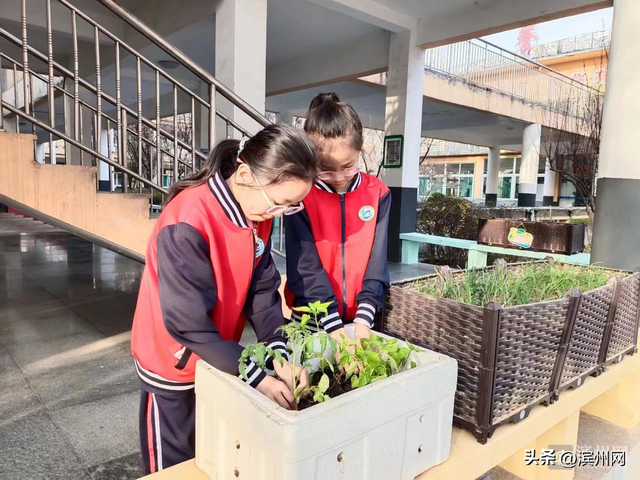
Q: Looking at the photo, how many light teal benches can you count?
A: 1